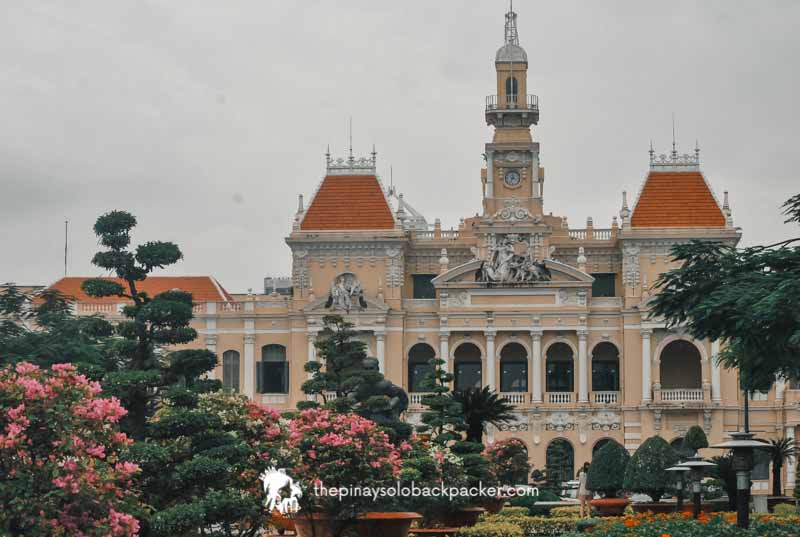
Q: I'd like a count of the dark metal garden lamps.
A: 3